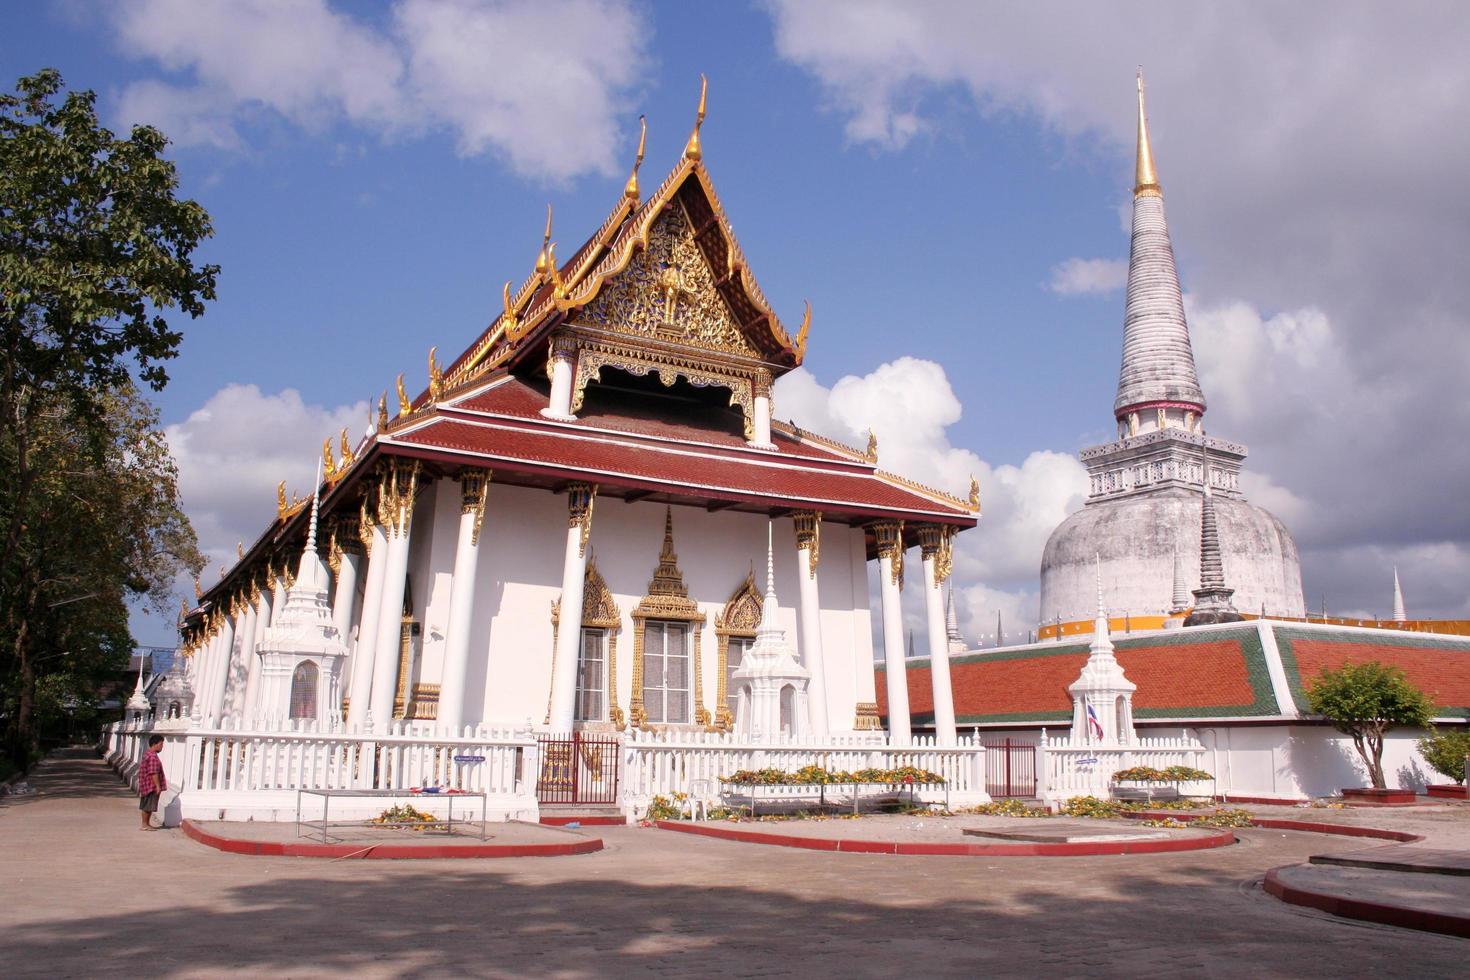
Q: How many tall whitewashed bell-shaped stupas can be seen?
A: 1